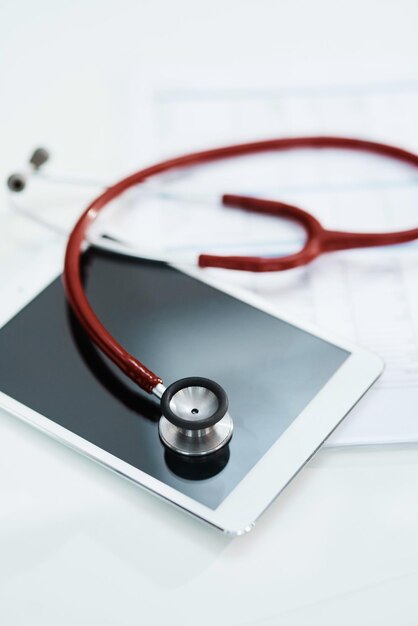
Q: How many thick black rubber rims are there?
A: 1